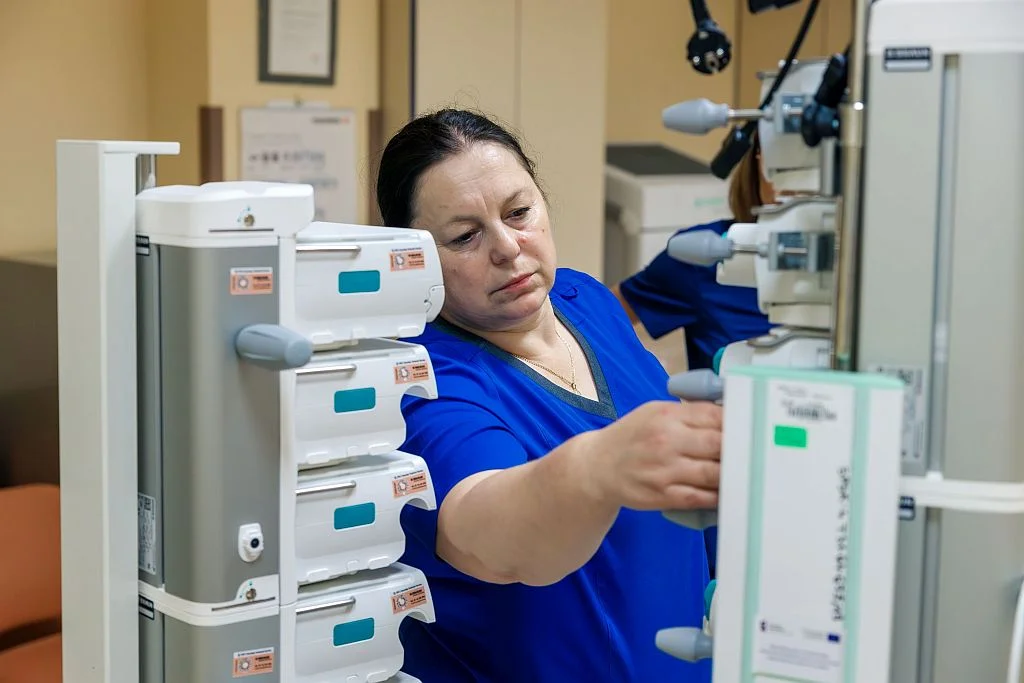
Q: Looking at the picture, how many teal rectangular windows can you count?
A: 4